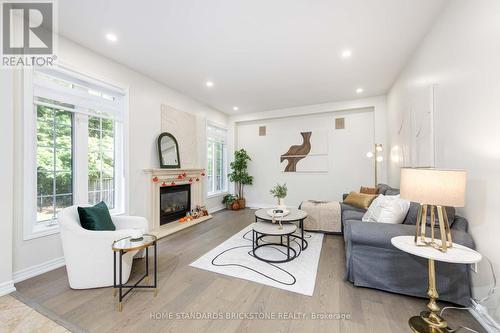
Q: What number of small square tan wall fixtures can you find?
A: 2